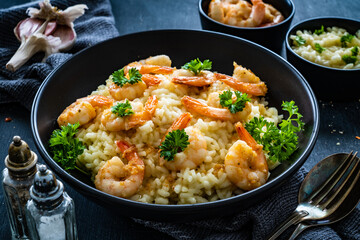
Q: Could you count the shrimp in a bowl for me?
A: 10